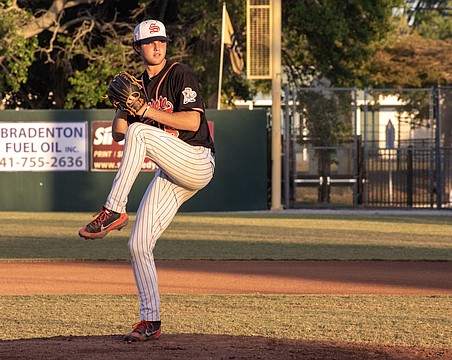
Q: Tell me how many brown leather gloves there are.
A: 1